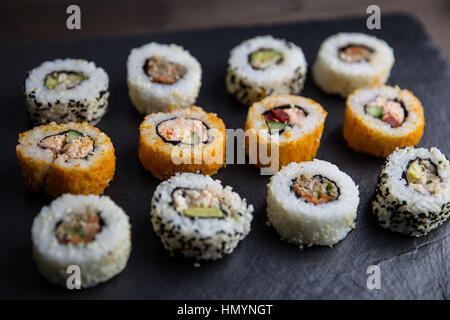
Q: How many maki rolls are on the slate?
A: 12